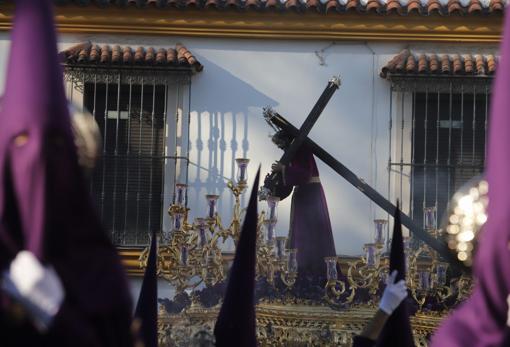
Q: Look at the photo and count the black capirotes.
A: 3